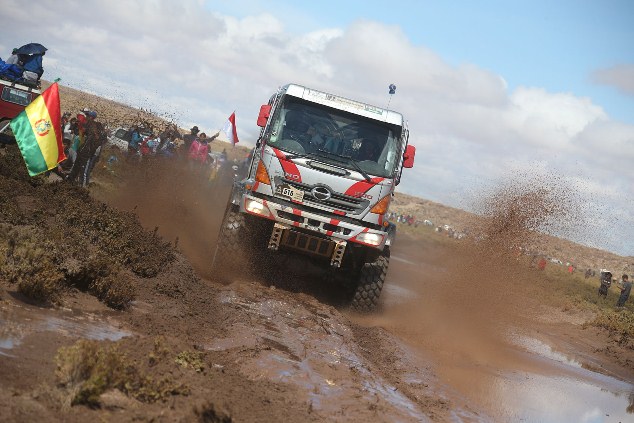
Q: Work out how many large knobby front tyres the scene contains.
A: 2